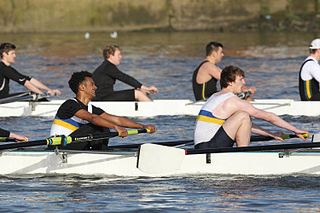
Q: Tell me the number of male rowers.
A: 6